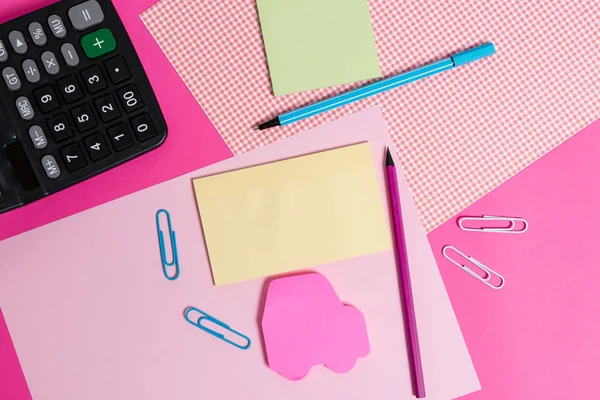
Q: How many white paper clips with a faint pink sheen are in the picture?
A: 2